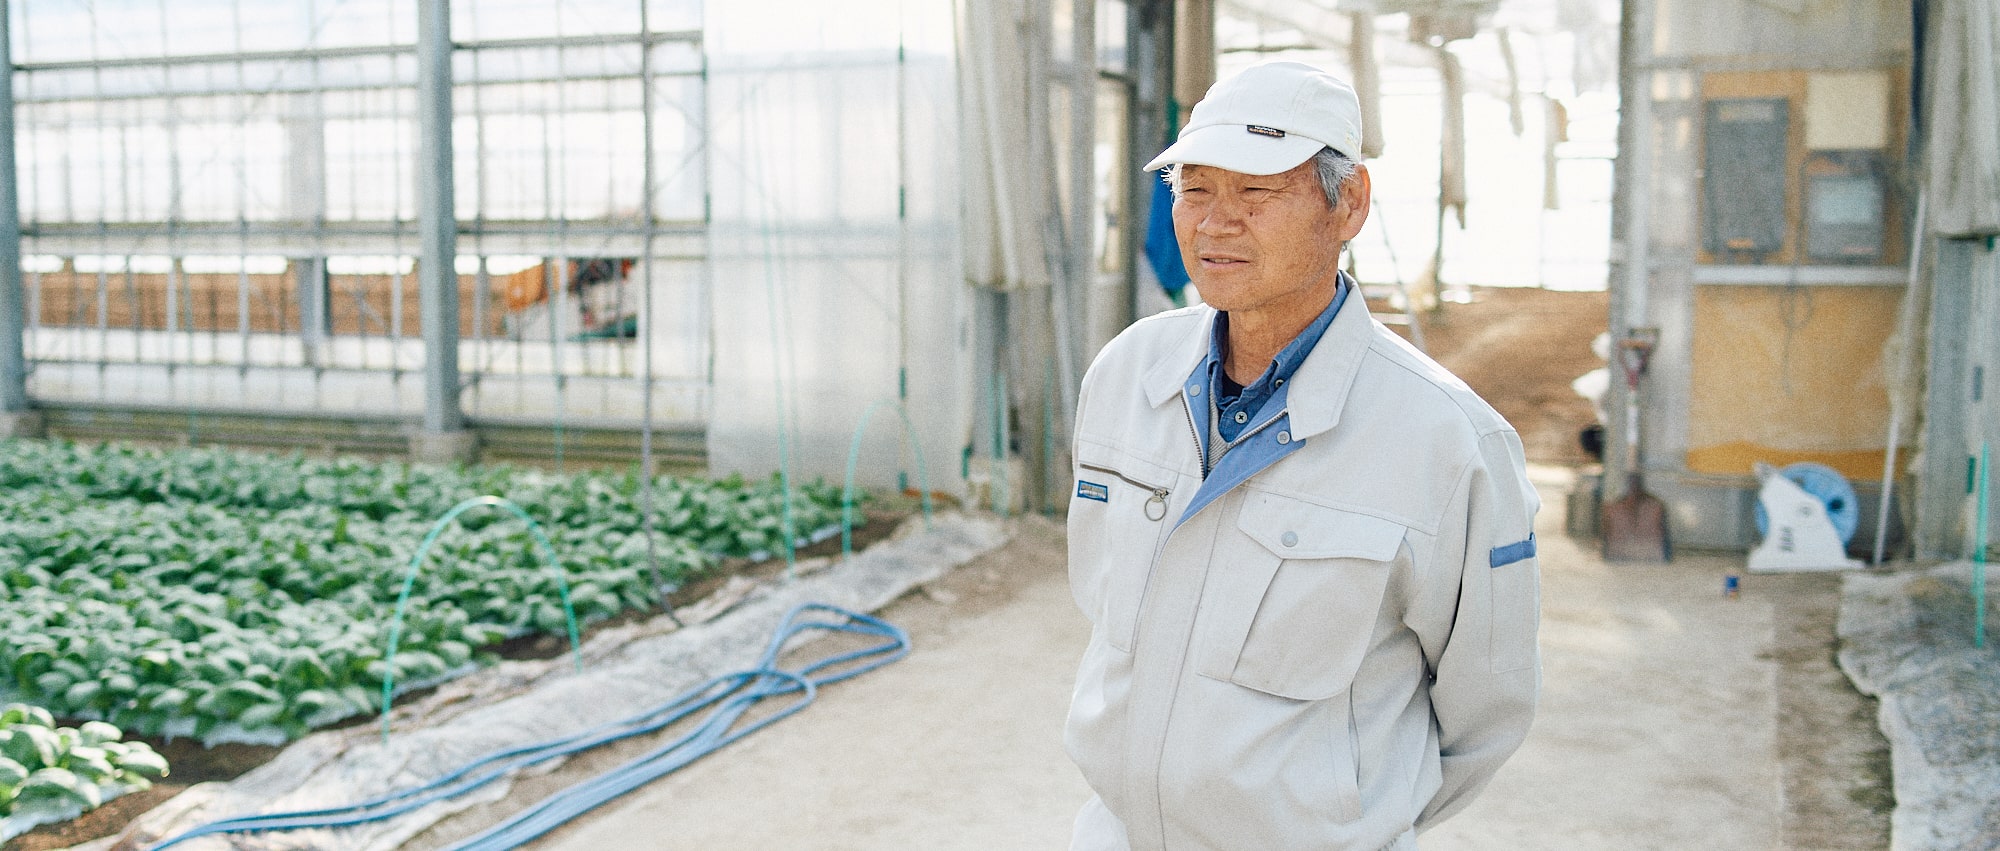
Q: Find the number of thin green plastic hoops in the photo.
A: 2